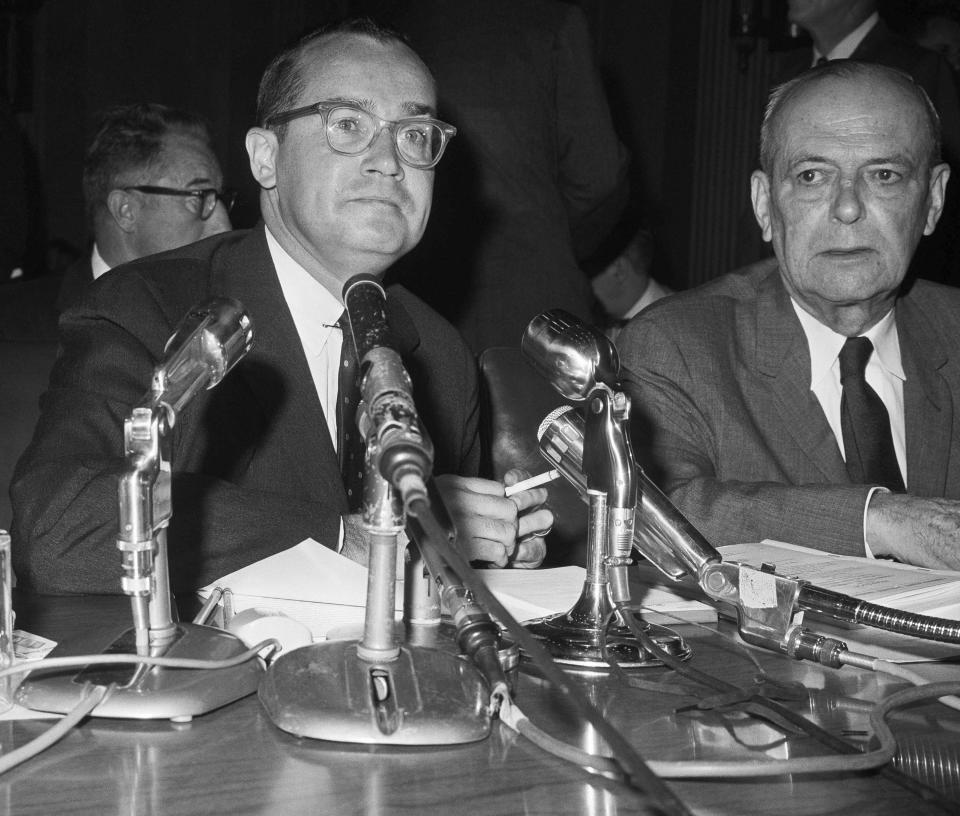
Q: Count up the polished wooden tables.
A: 1